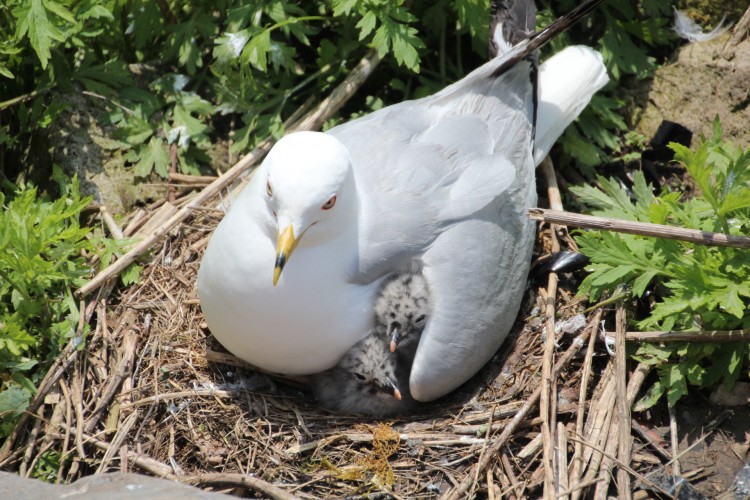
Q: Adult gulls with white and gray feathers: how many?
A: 1